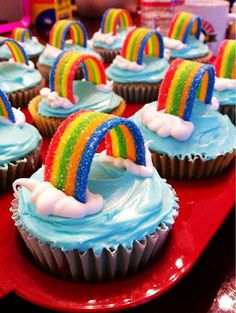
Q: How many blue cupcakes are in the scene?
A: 11